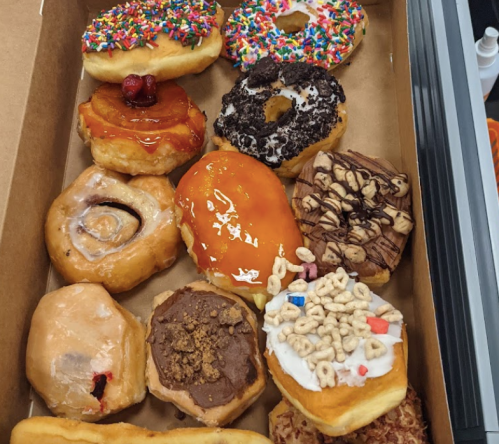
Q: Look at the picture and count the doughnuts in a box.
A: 12